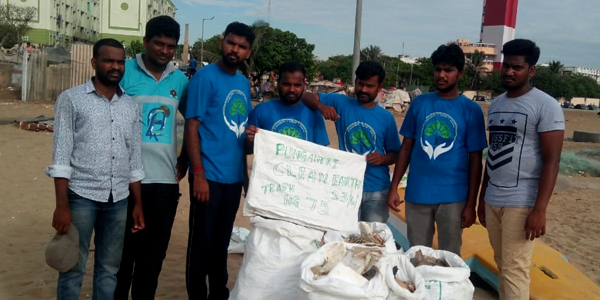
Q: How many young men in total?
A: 7